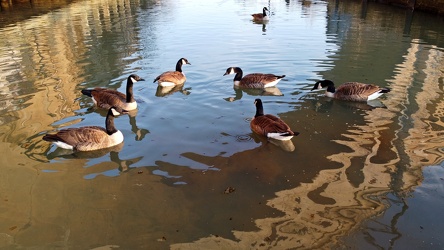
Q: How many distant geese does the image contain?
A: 1